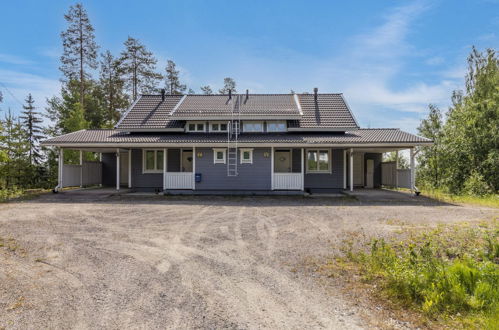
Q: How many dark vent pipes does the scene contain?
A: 4